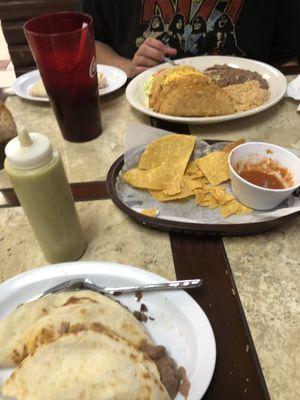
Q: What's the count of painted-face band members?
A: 4